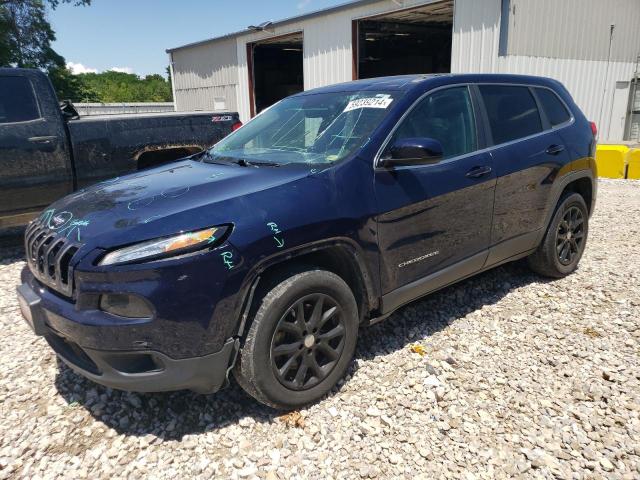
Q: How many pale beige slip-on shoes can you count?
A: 0